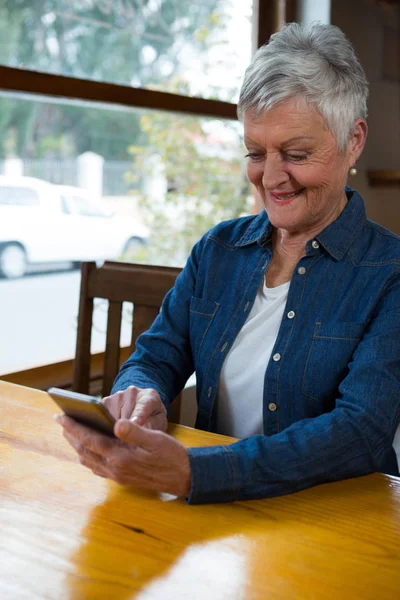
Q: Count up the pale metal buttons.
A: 5